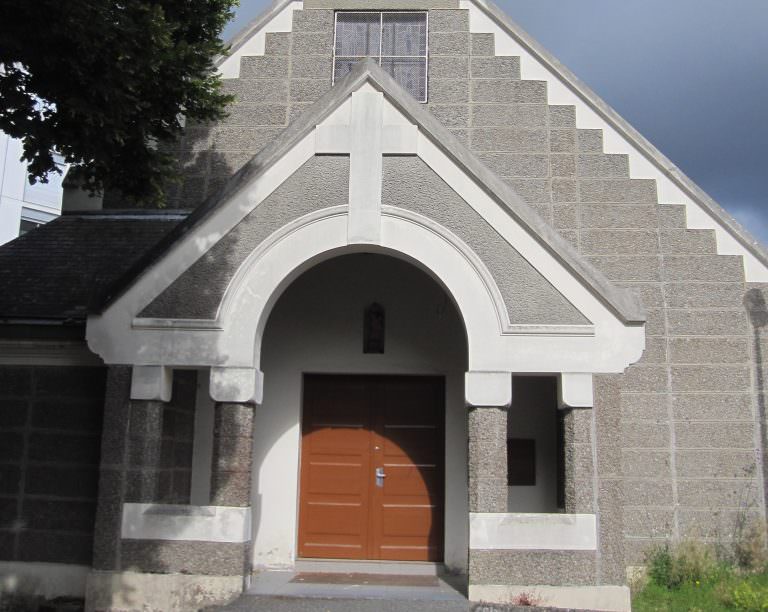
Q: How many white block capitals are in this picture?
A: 4